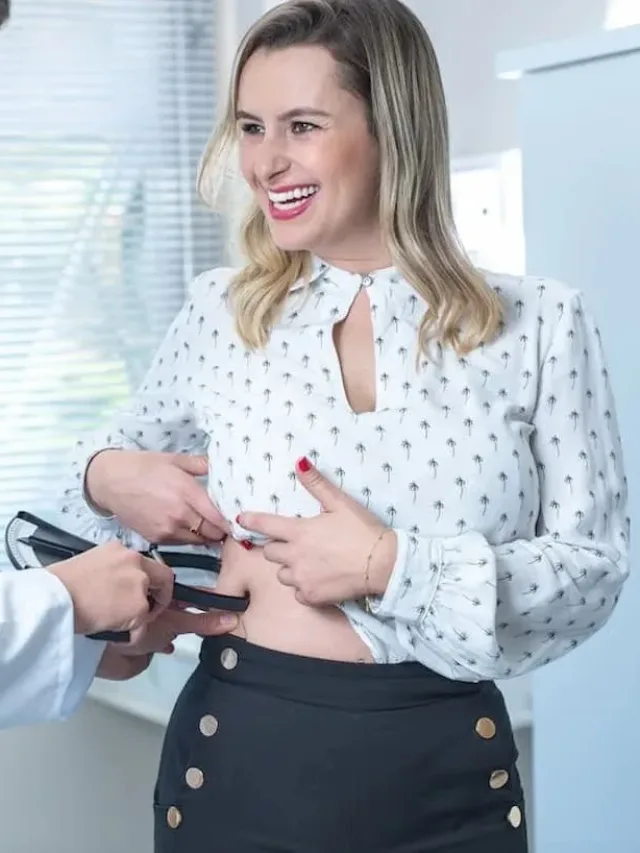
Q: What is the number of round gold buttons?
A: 7